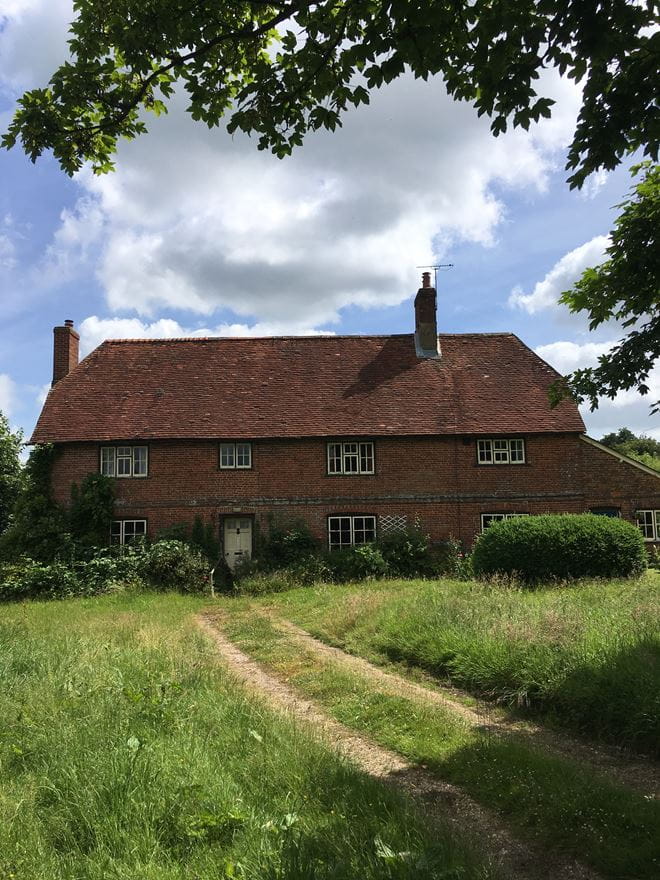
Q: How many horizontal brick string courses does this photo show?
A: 1